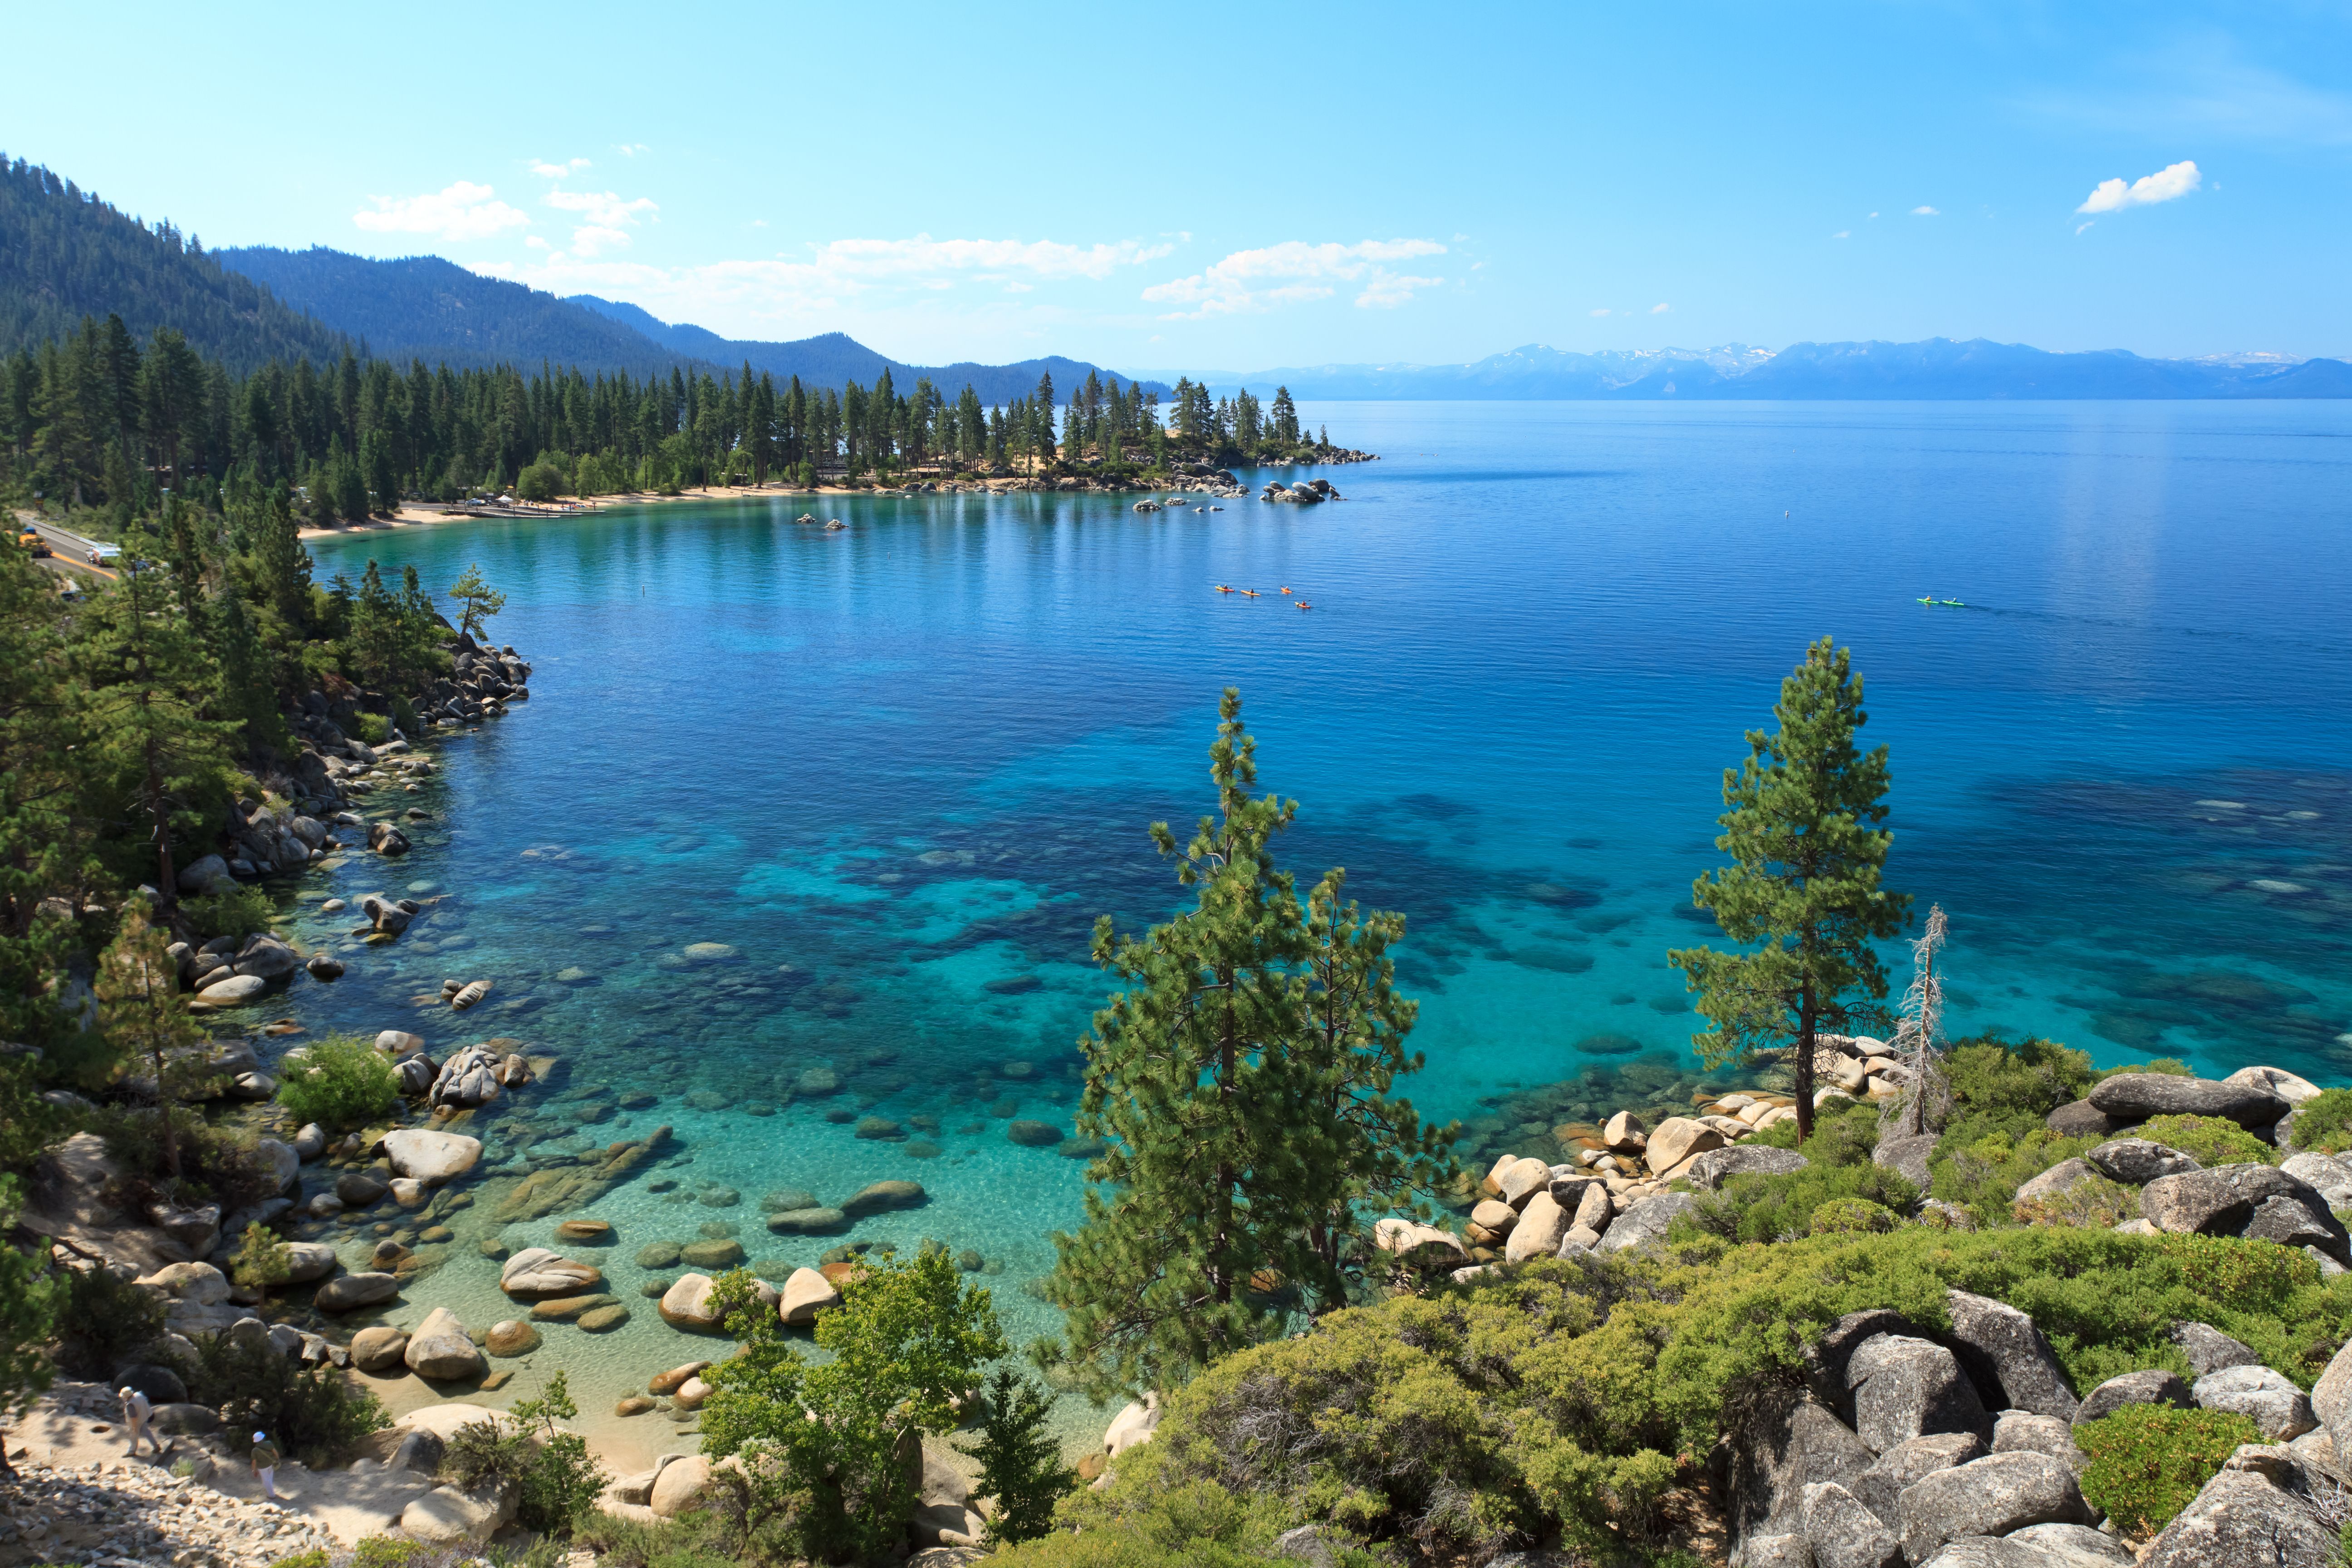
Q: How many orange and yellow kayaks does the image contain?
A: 4